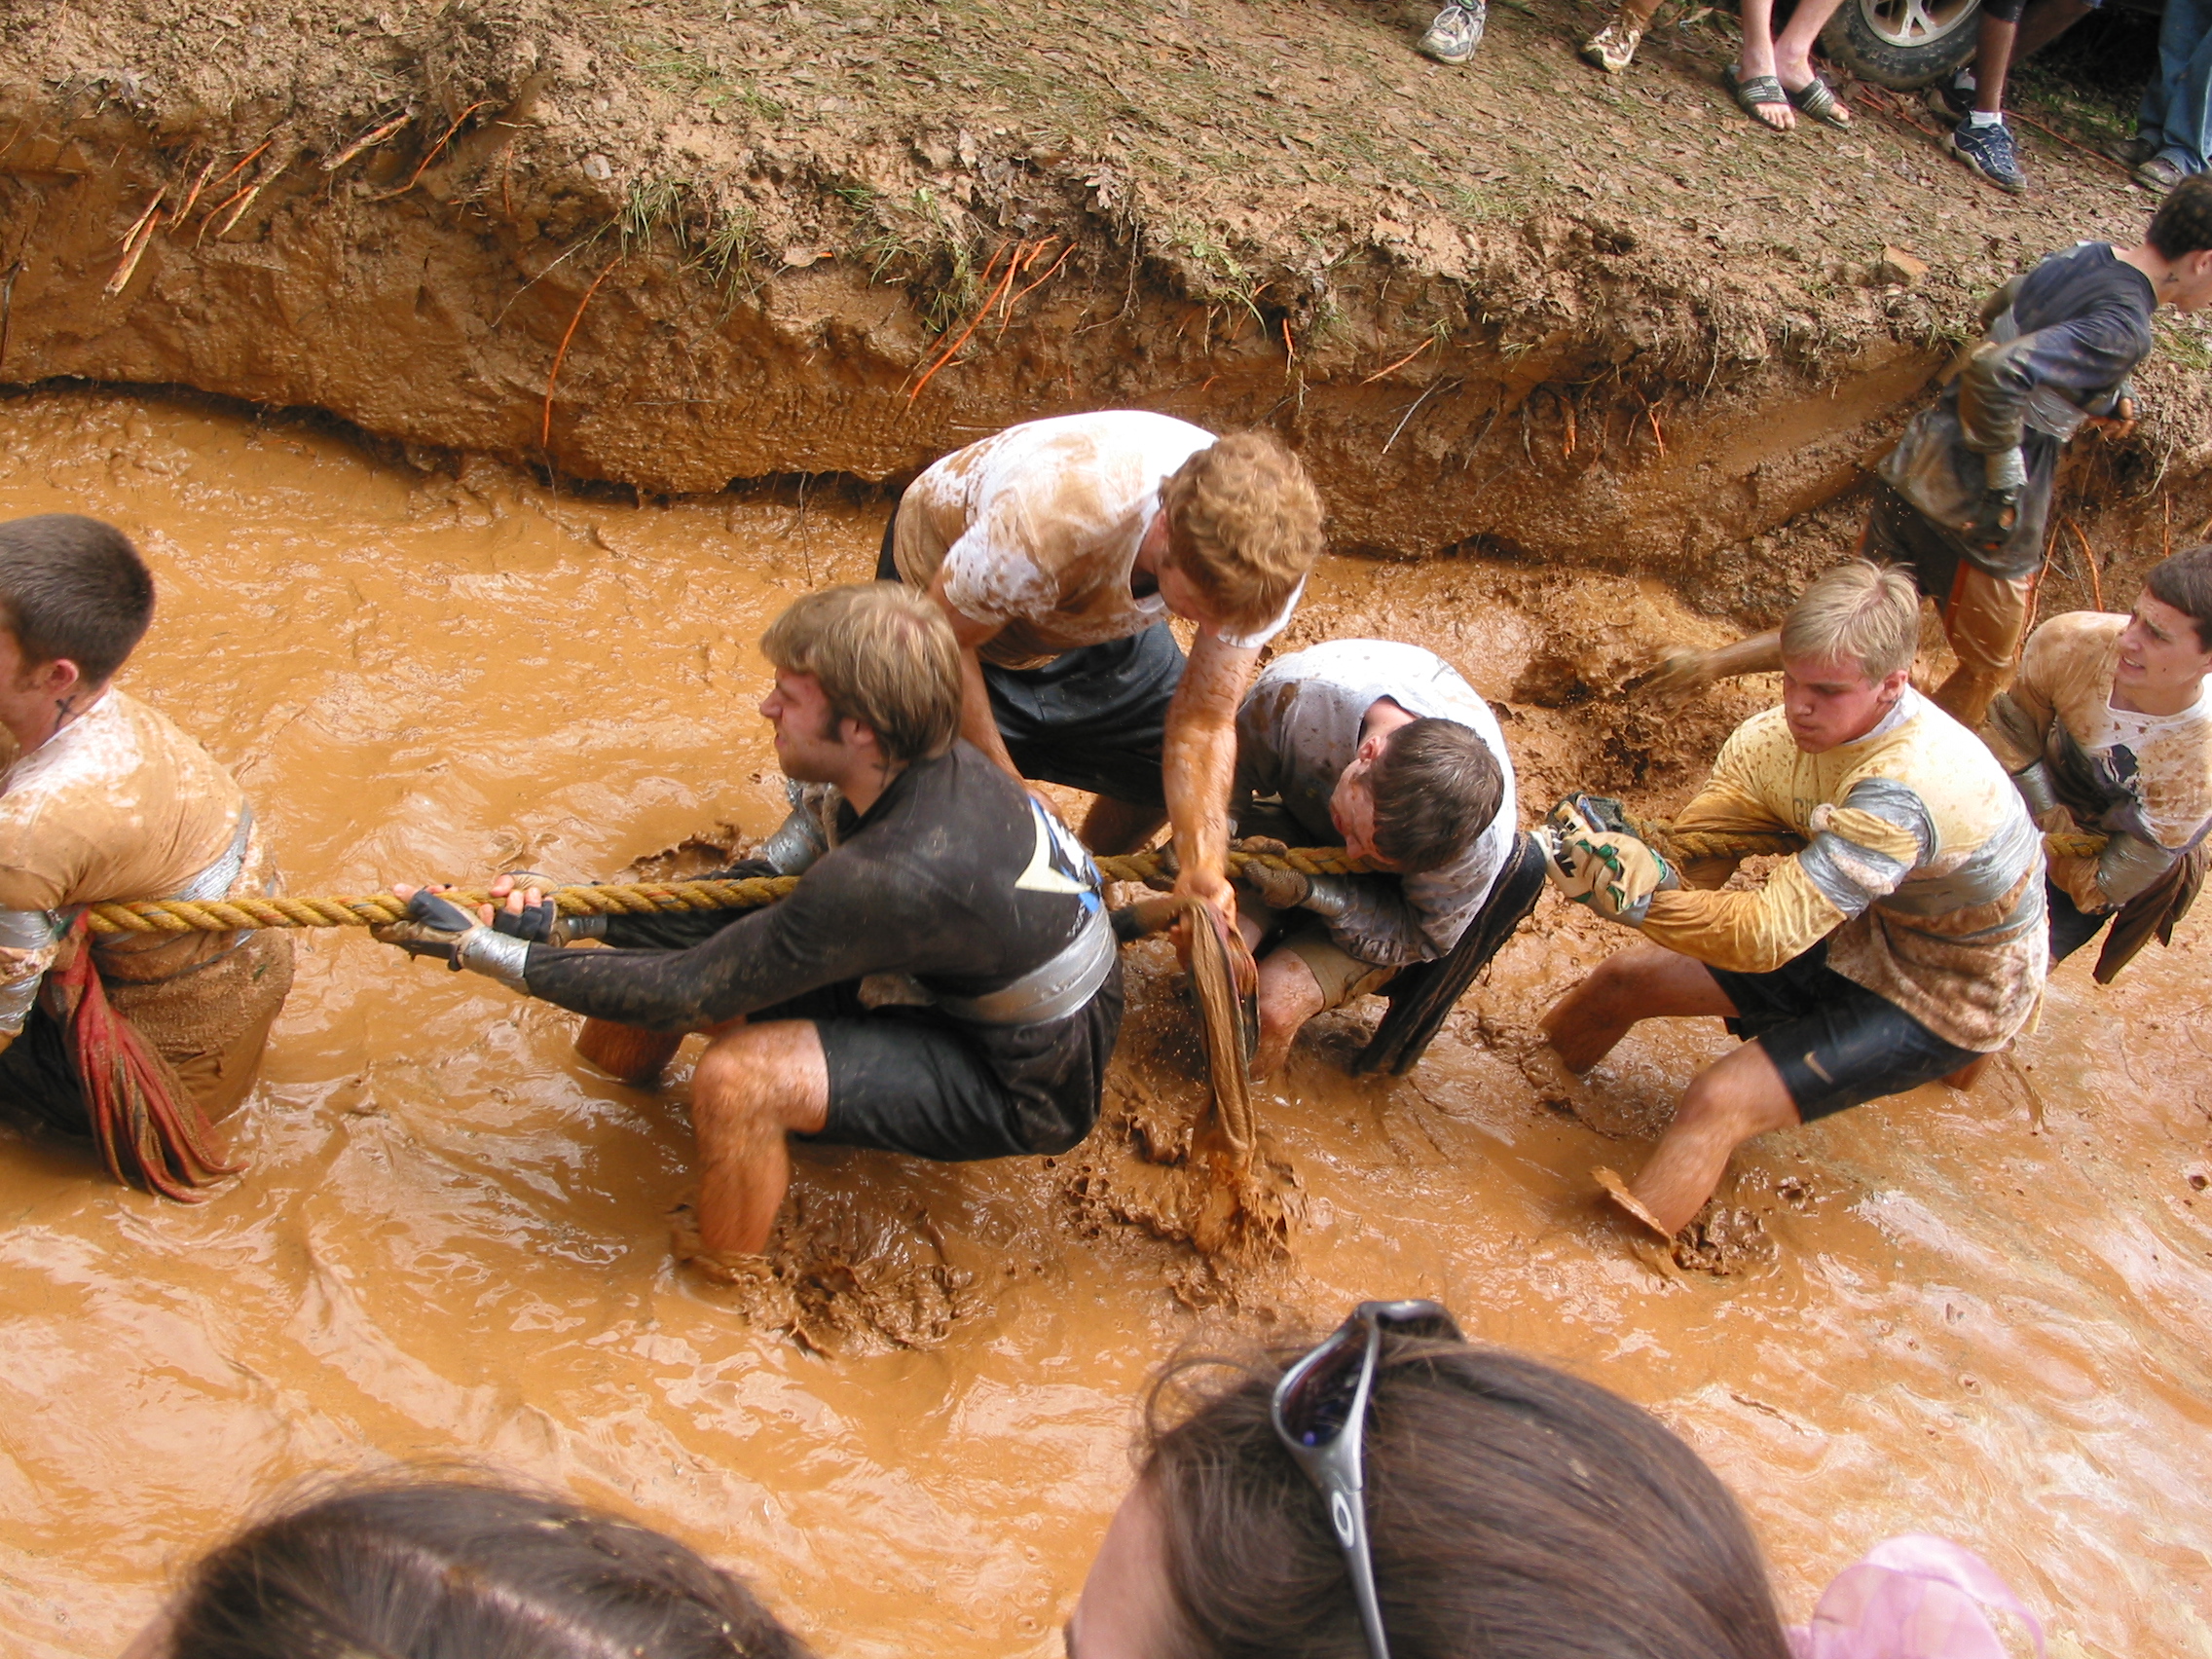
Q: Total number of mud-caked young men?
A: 7